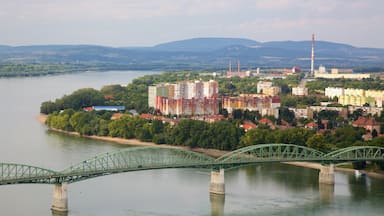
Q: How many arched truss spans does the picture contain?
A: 4